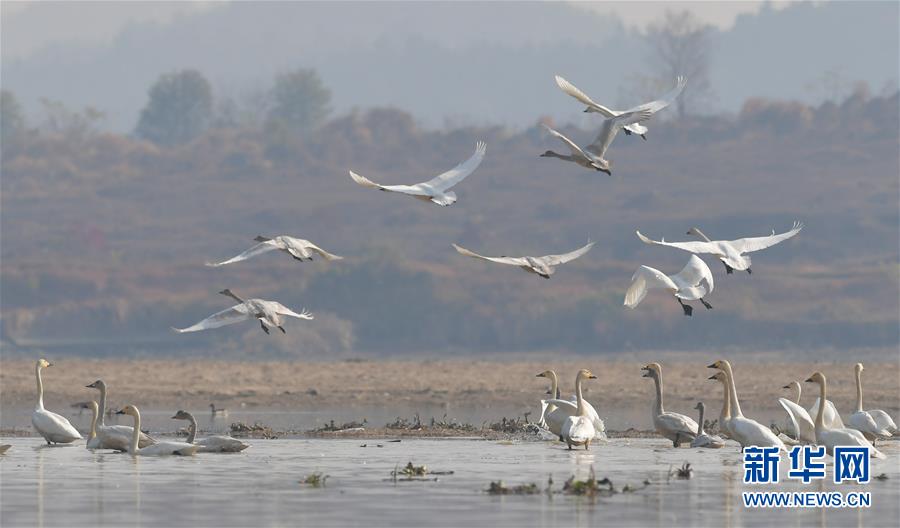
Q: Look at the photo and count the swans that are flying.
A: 8